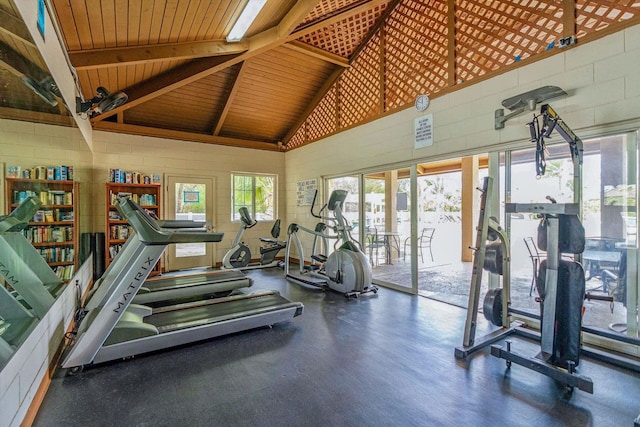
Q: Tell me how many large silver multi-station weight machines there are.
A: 1